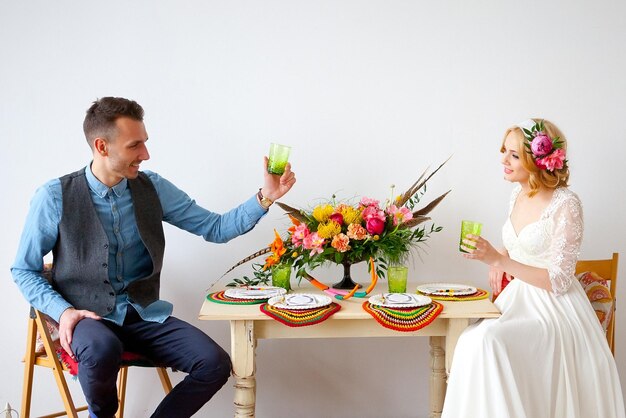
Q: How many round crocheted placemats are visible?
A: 4